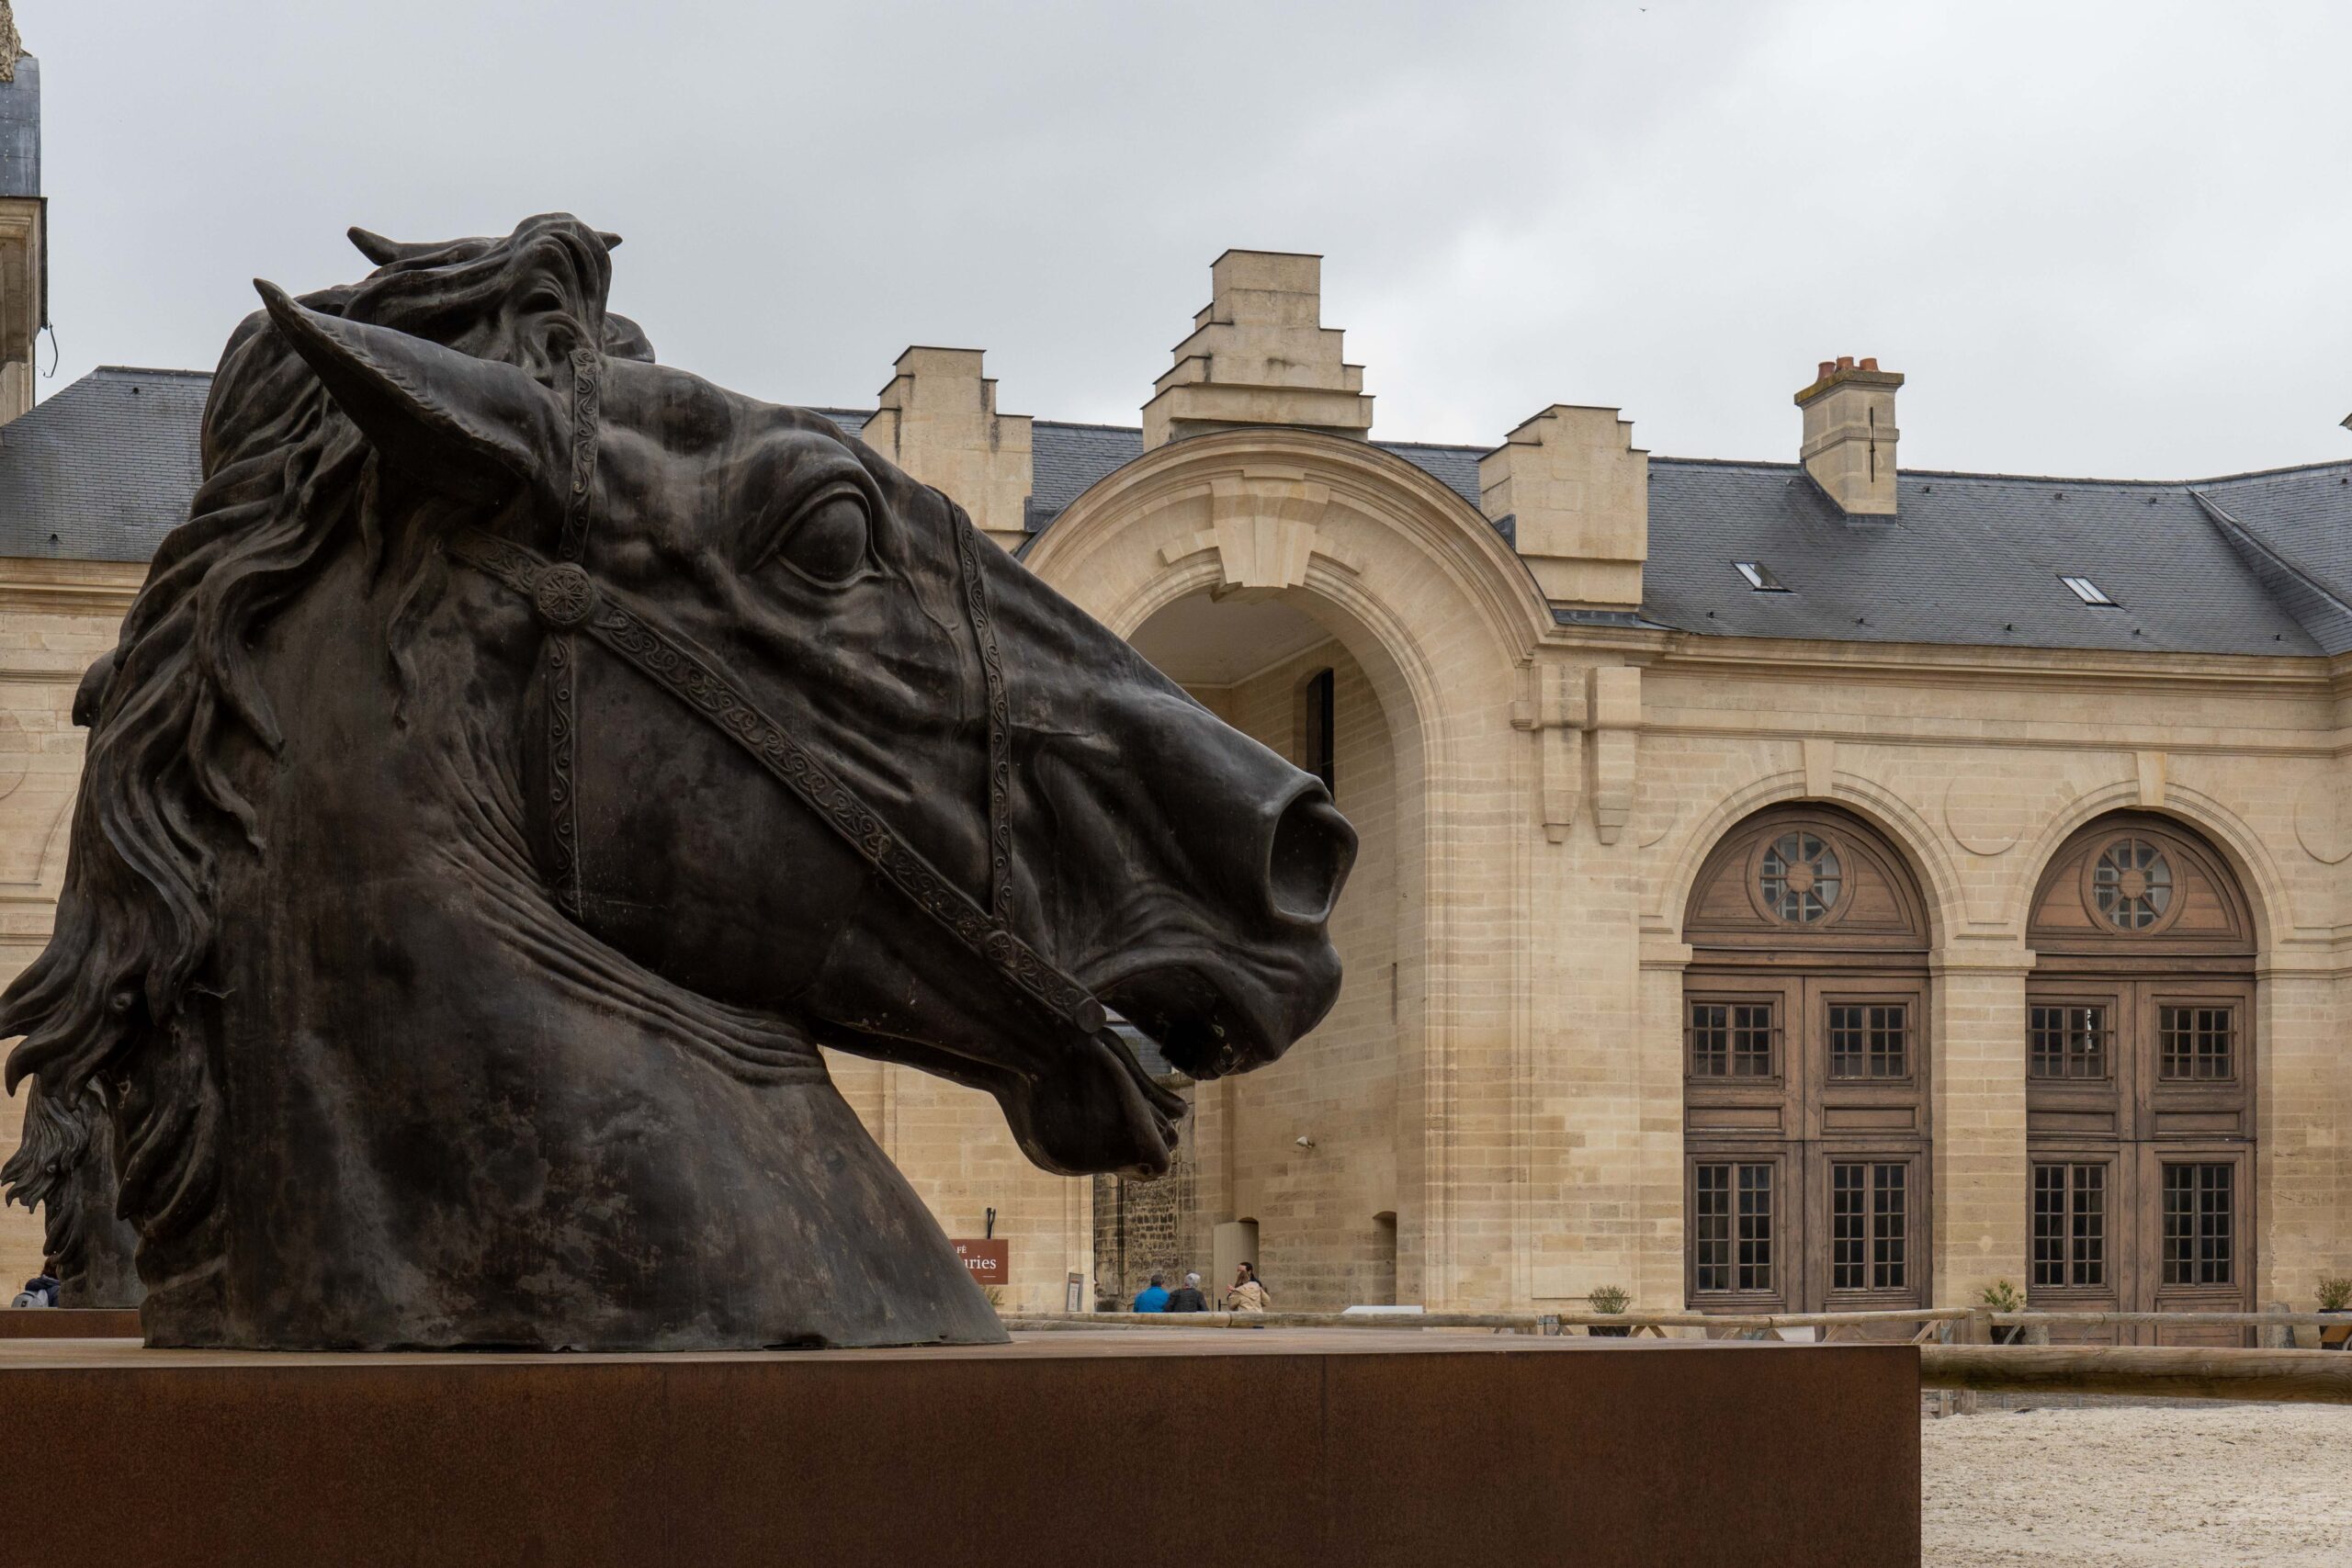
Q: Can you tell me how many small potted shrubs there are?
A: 3